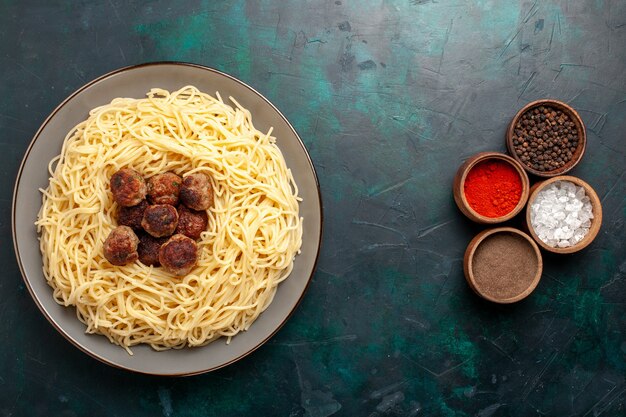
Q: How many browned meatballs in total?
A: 9